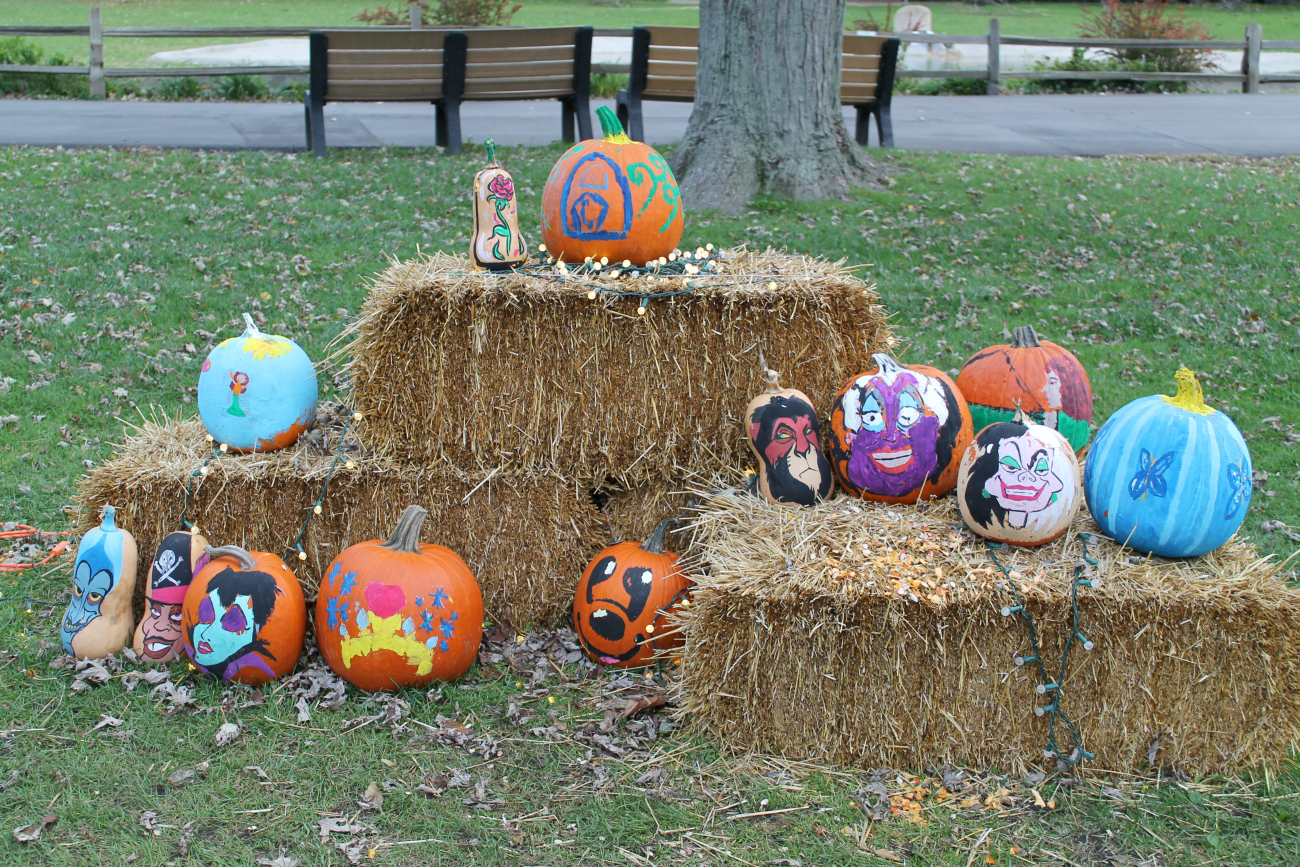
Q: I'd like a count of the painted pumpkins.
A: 13